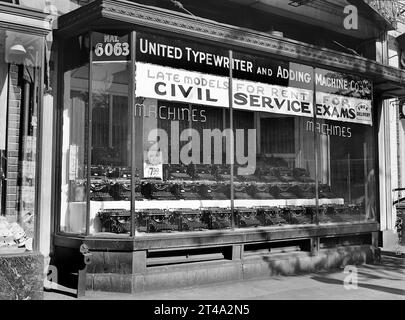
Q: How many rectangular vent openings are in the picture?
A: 3